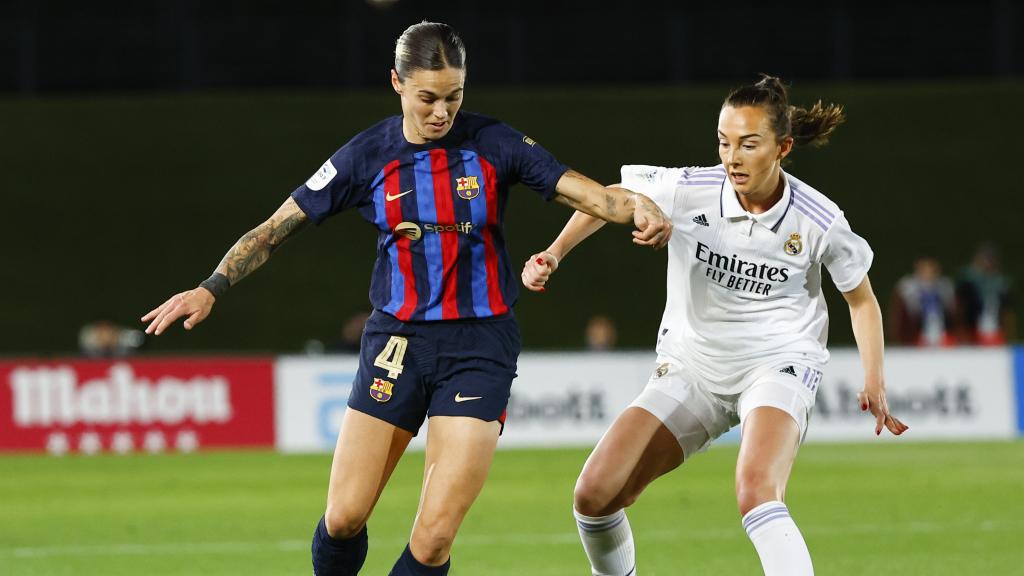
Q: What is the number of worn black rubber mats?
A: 0